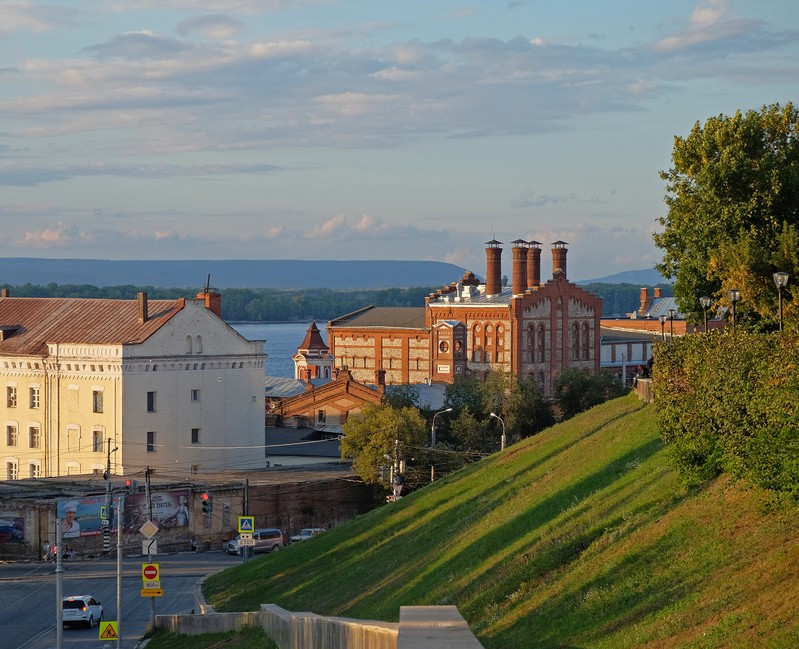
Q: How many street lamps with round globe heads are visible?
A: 5